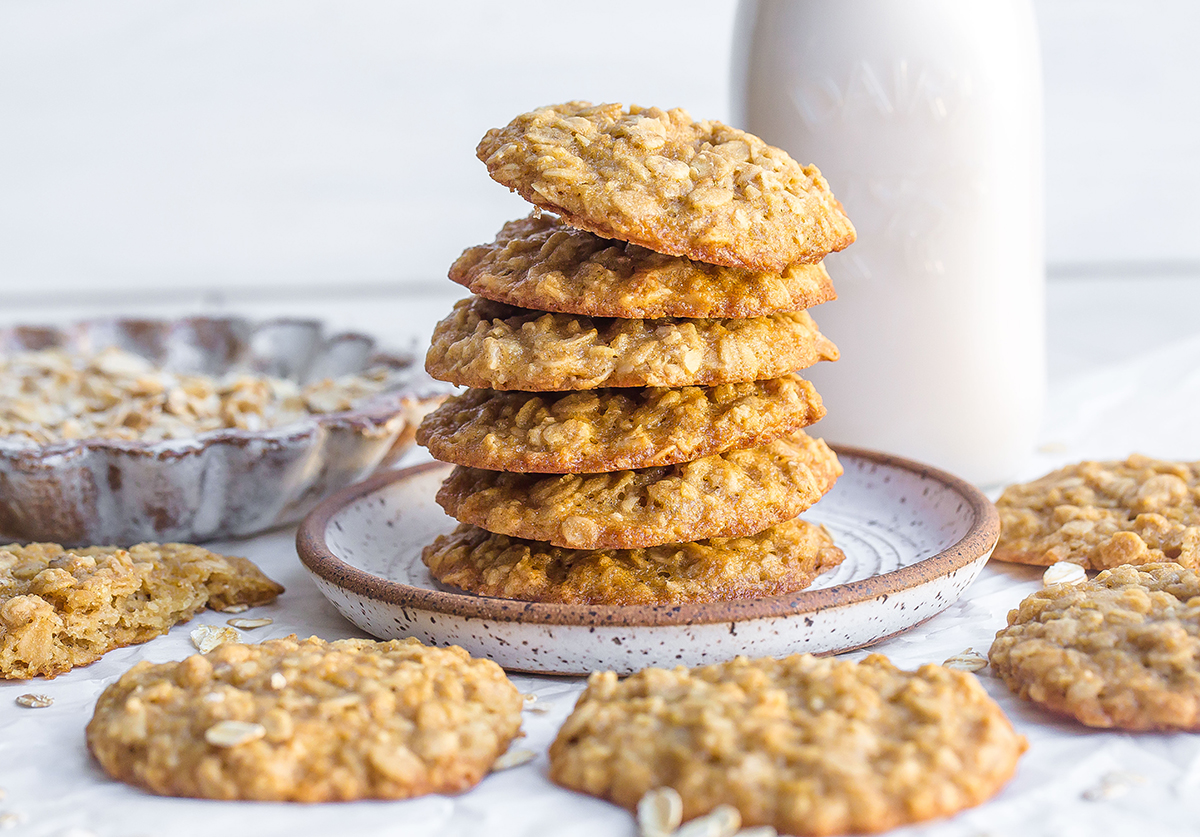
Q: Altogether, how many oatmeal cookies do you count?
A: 11